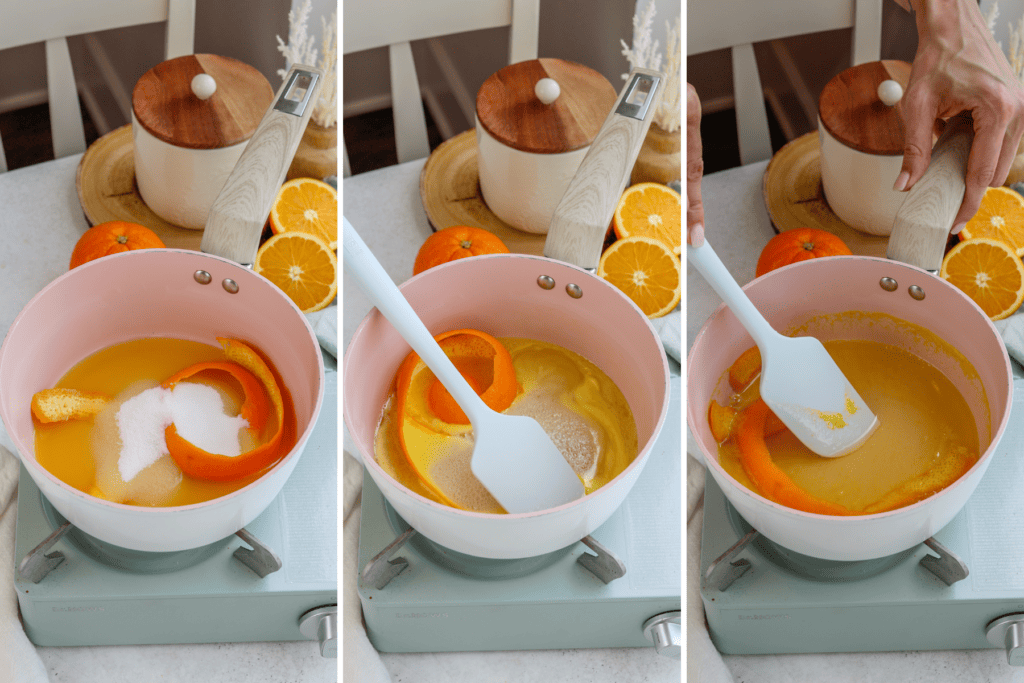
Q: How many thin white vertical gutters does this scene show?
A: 2